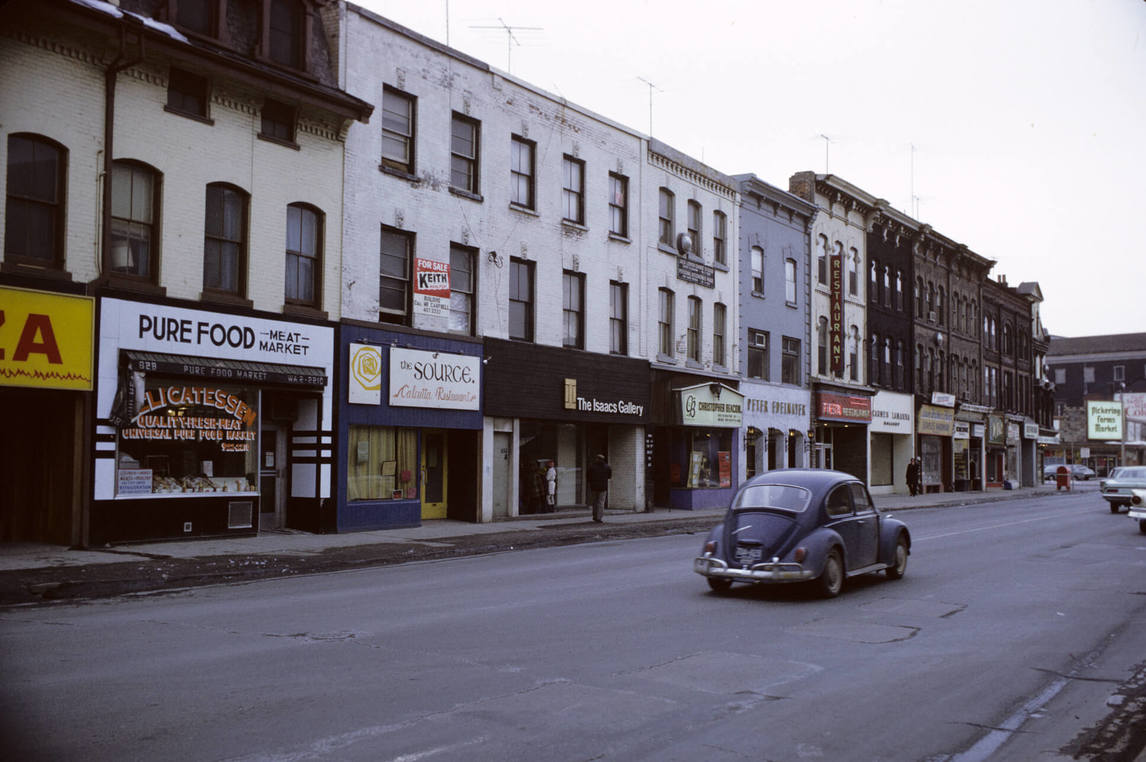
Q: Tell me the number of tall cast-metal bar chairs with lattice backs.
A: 0